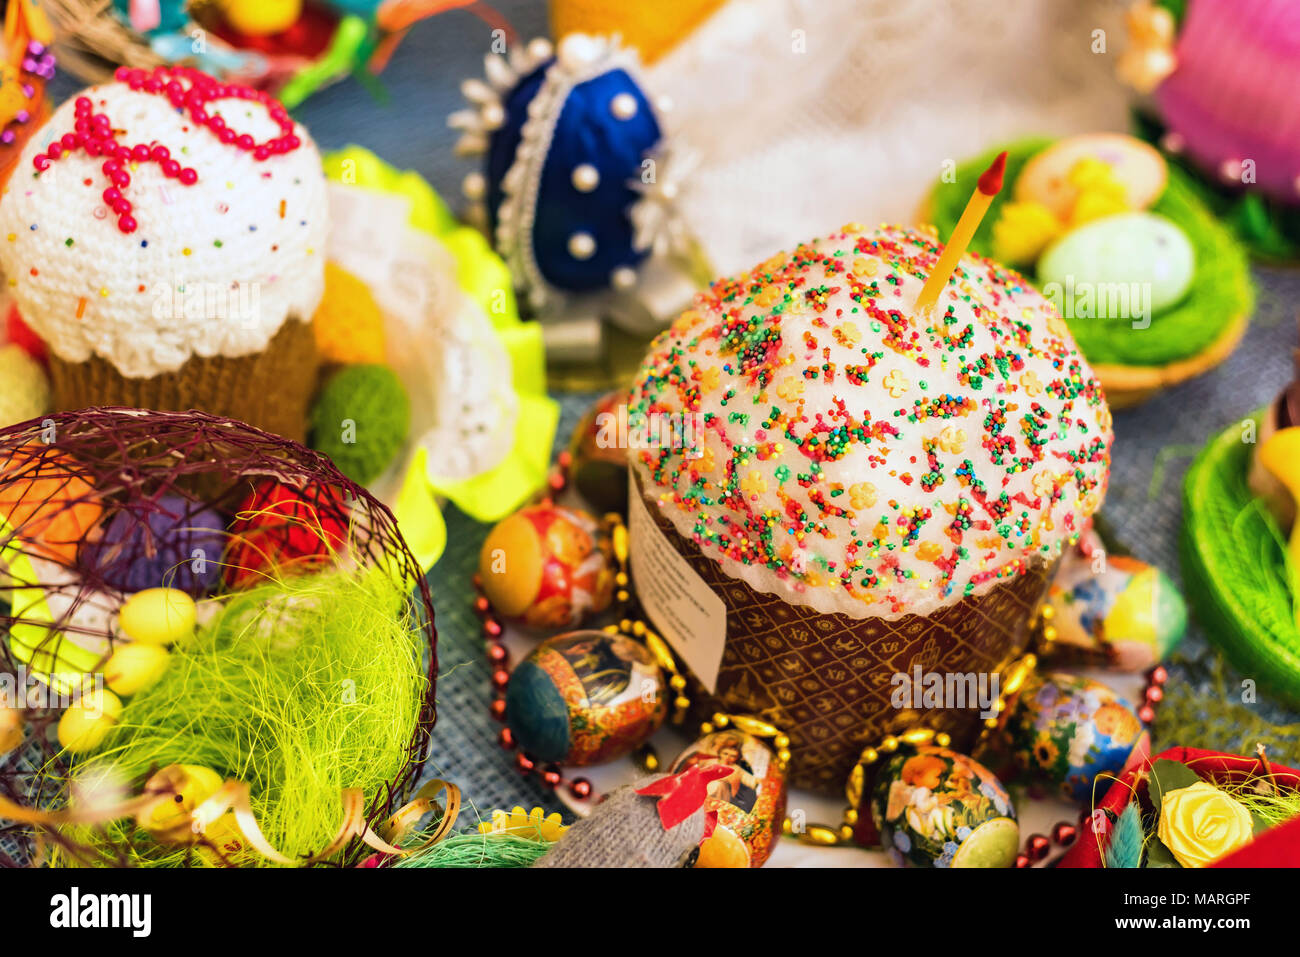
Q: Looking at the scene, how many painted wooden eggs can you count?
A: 7